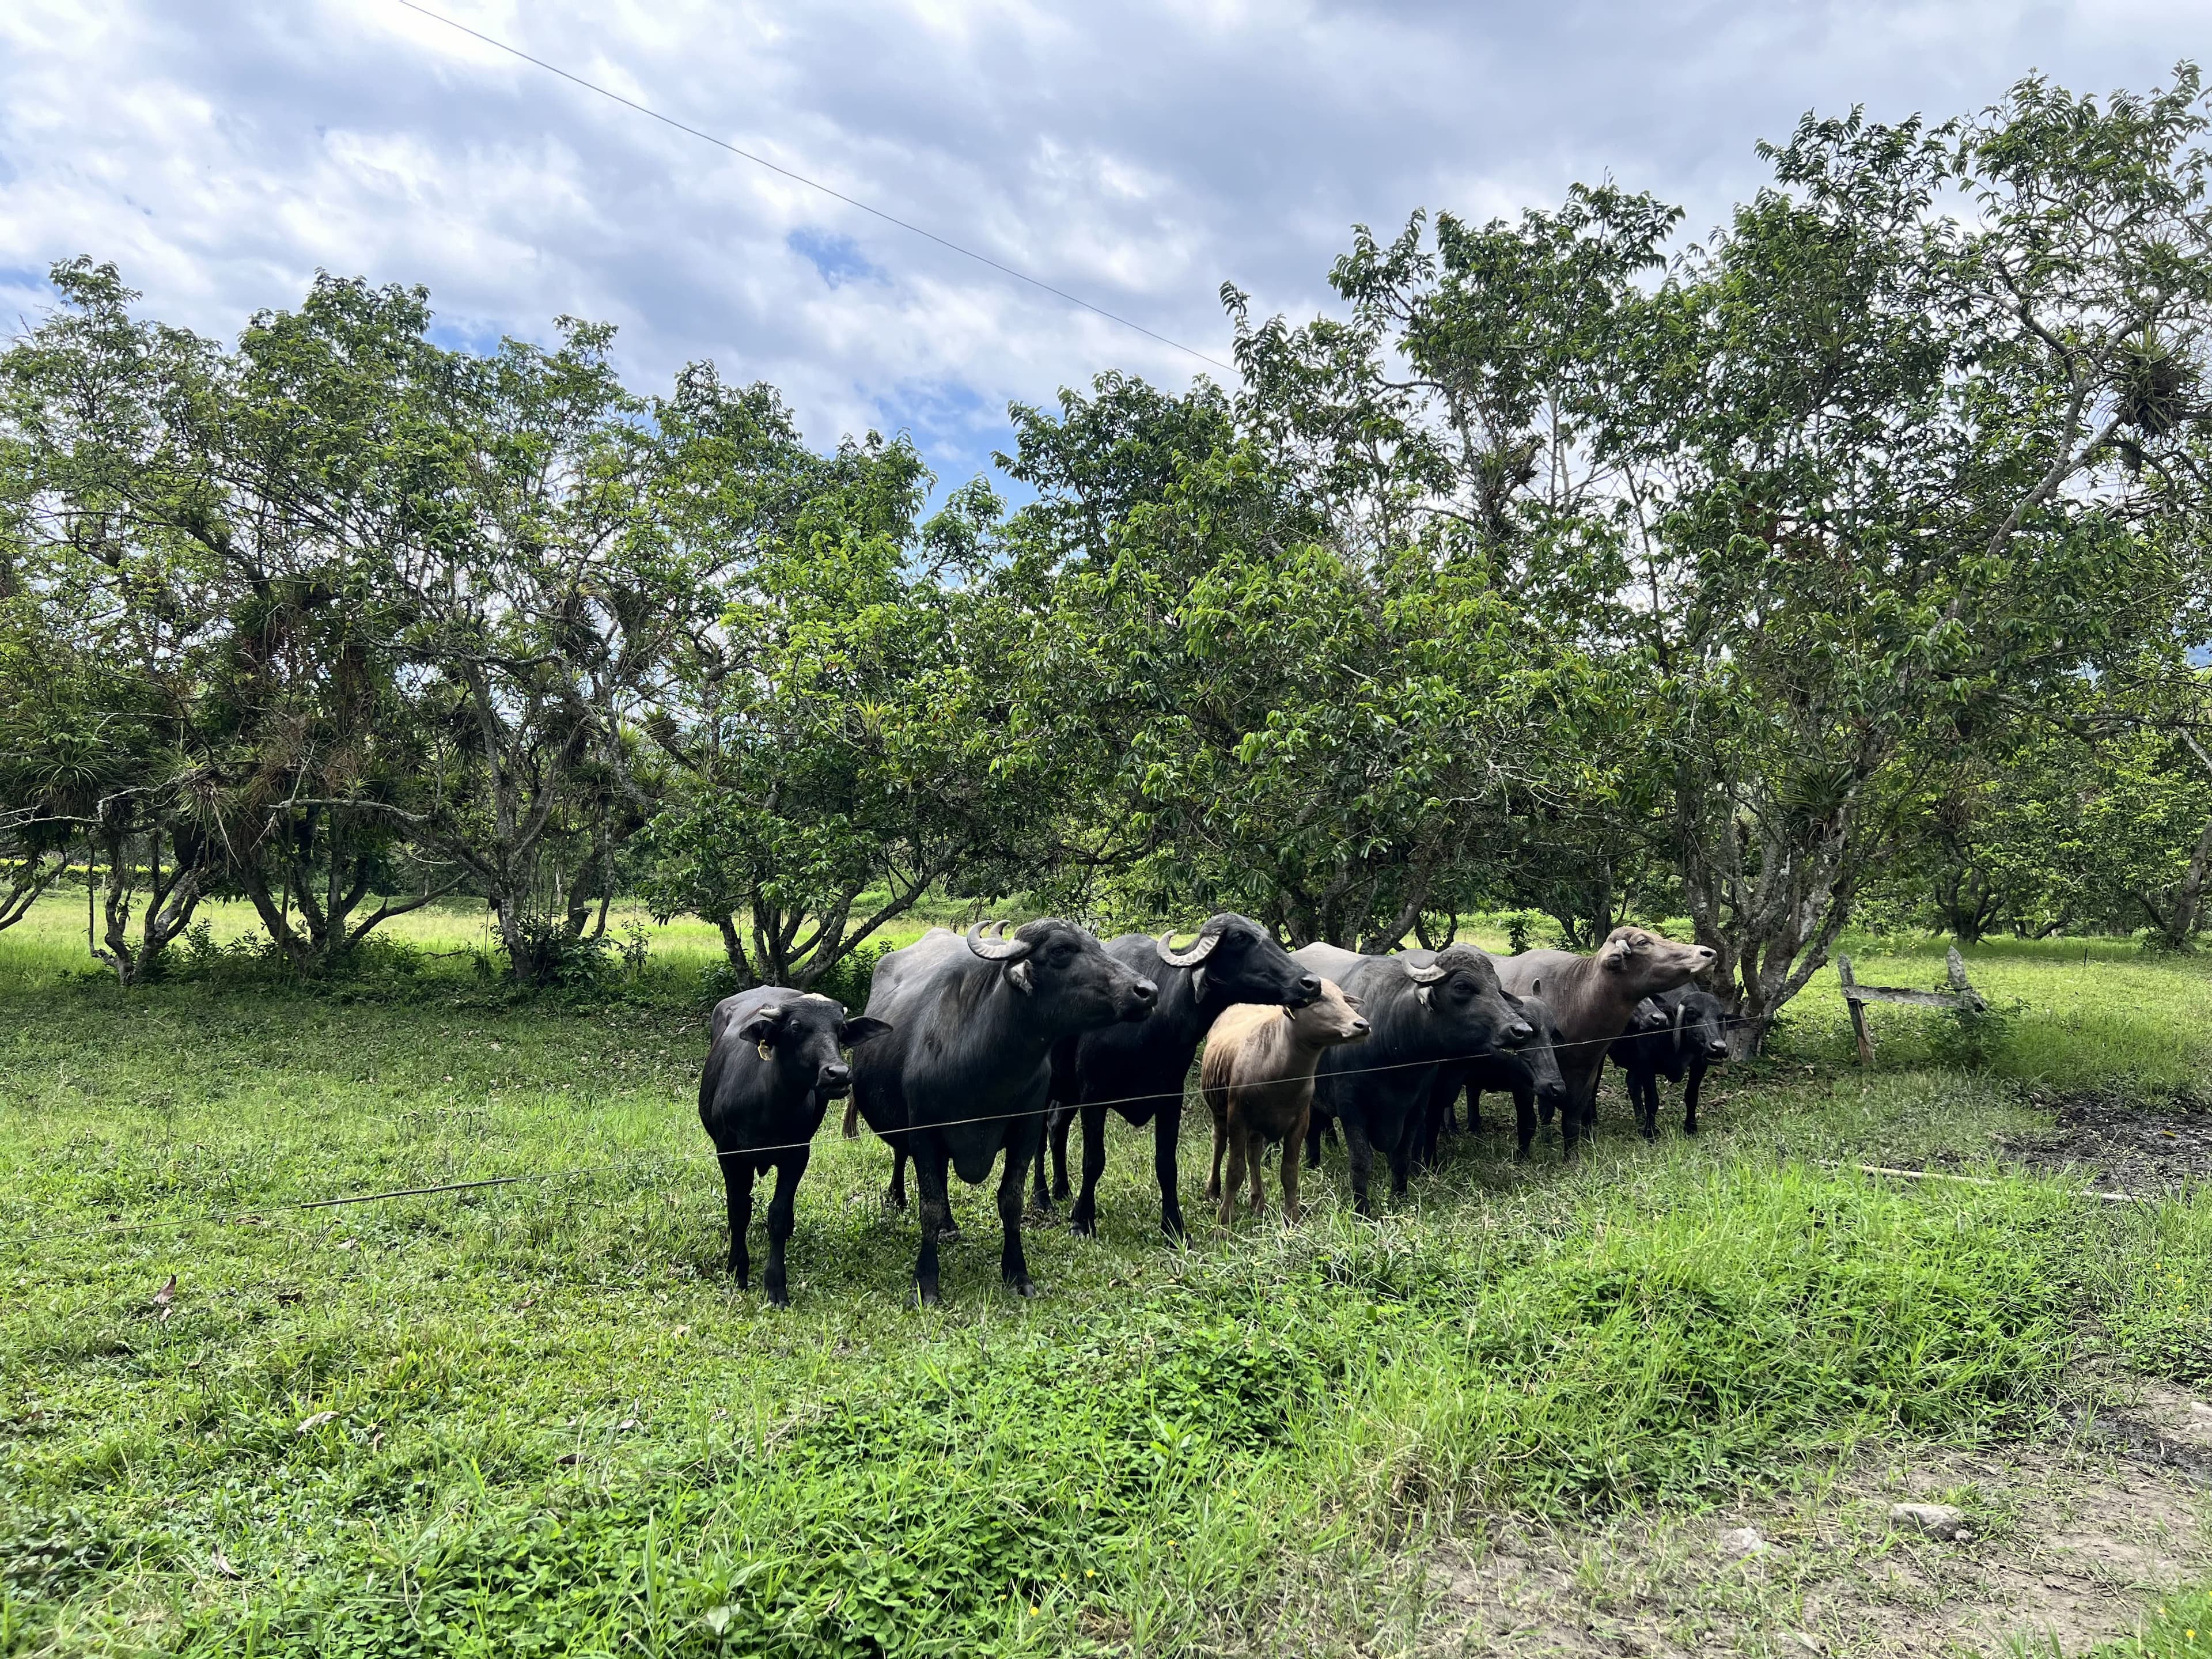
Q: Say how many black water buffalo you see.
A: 7